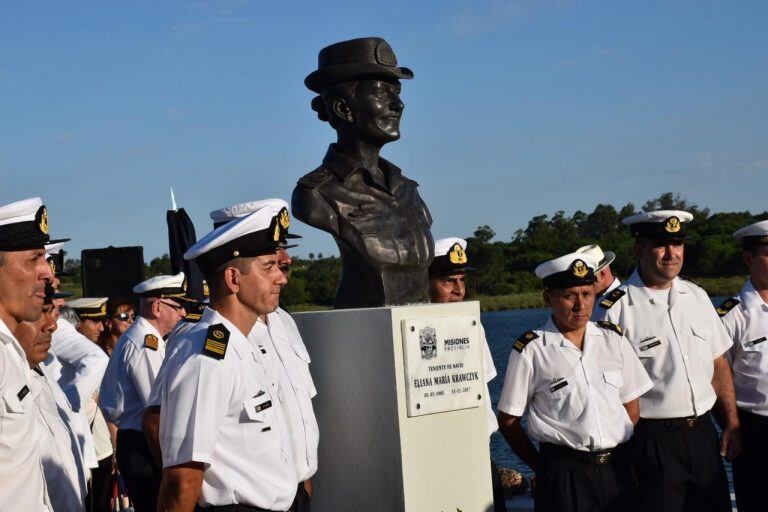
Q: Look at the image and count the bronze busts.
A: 1